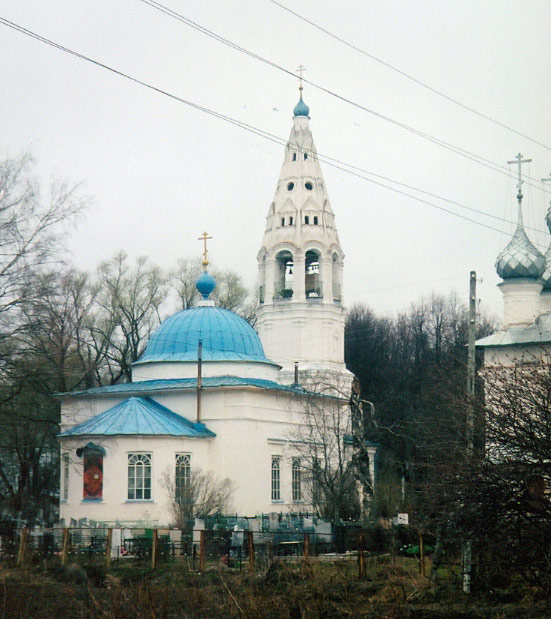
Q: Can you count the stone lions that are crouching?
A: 0